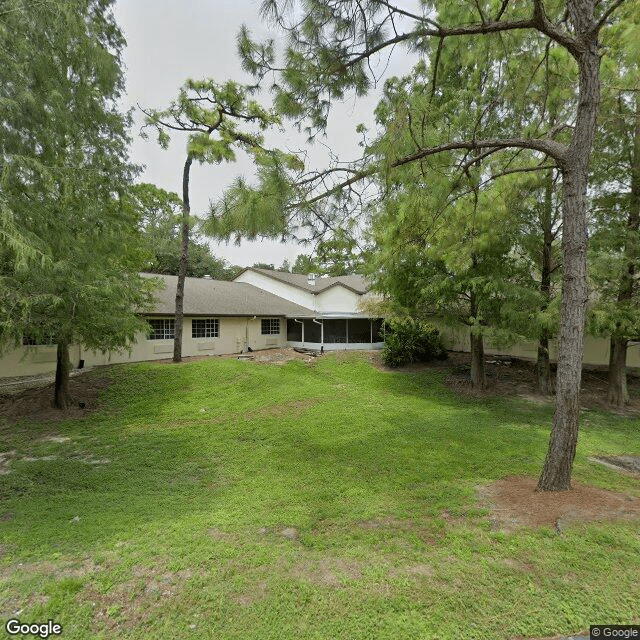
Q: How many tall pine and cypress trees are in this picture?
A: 6